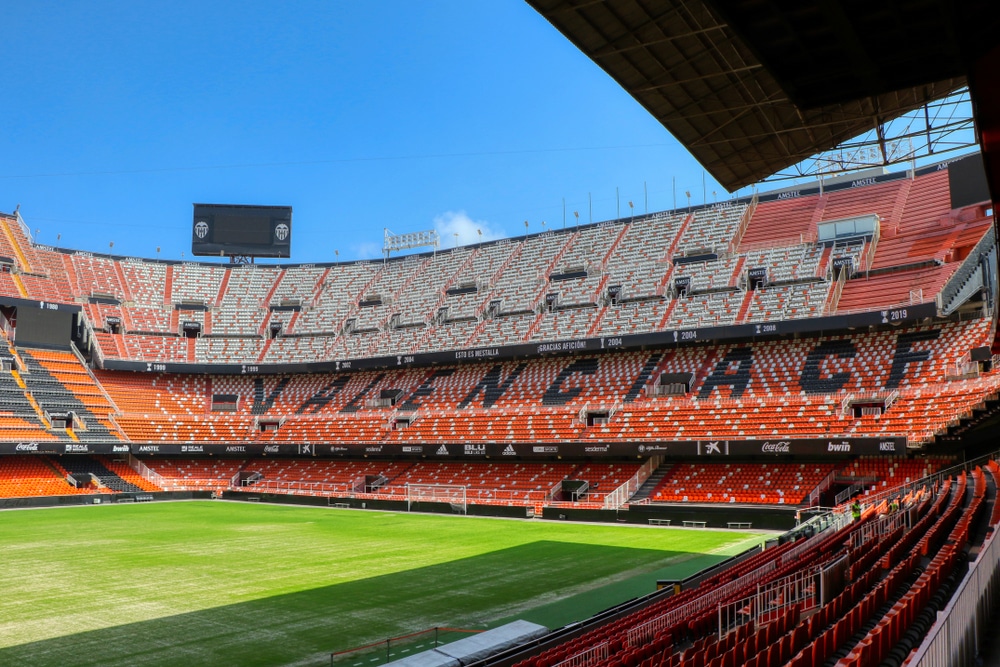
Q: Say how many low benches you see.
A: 3